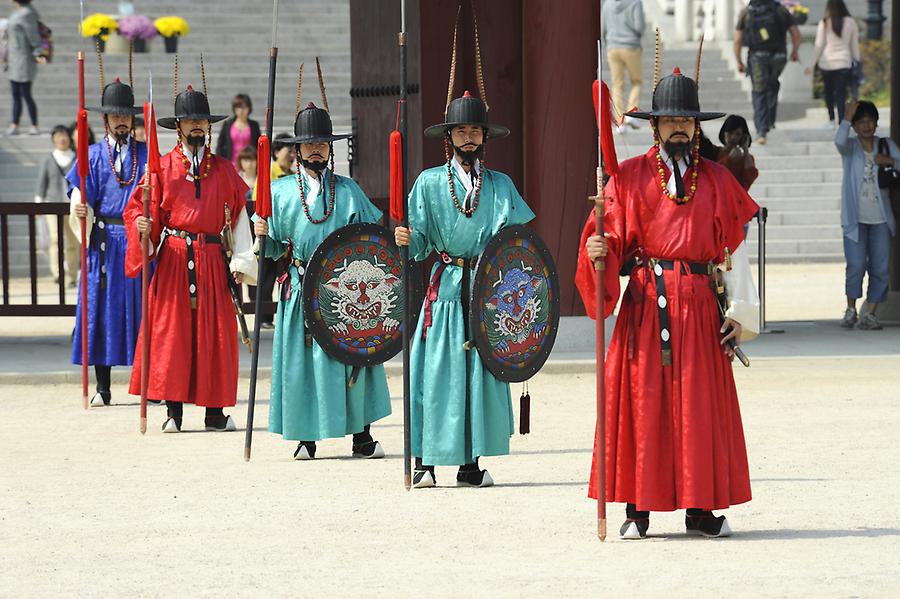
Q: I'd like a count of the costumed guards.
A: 5